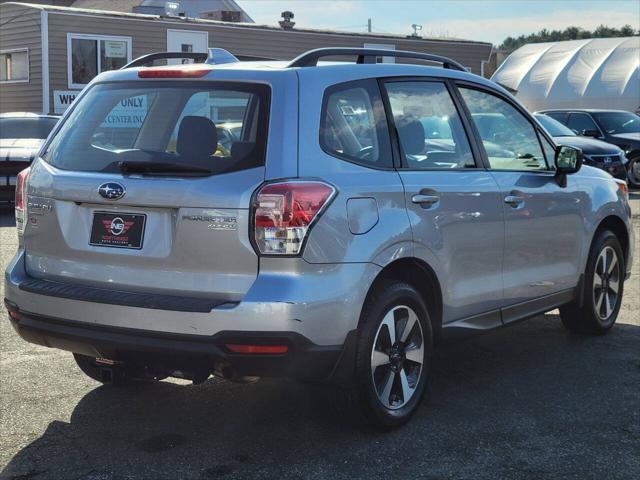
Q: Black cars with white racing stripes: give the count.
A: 0